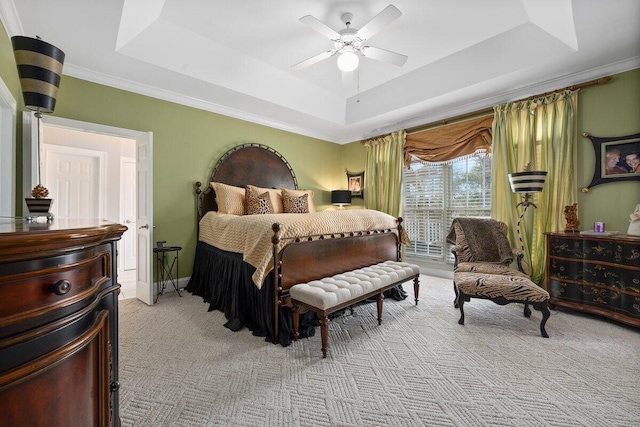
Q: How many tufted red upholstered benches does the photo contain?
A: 0